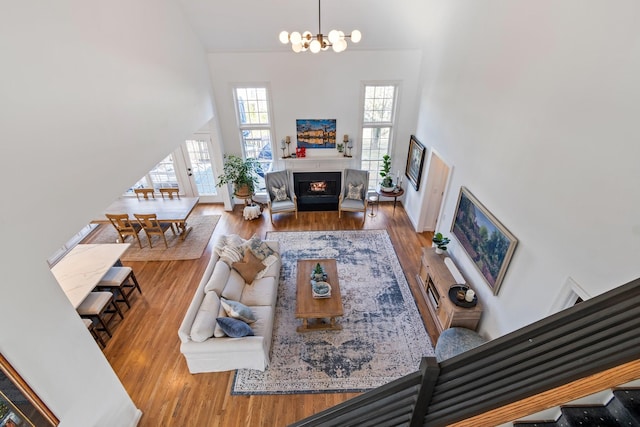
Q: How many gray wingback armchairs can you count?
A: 2